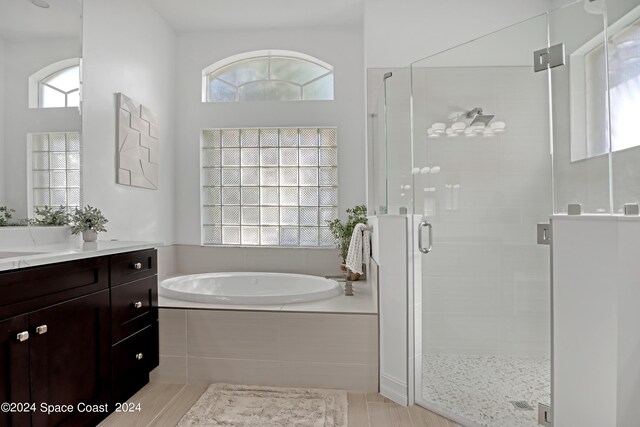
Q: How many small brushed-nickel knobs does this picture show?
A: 5